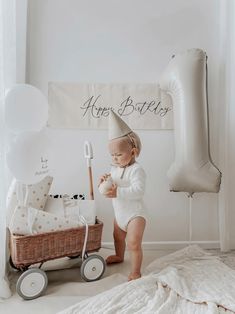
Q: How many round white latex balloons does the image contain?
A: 2